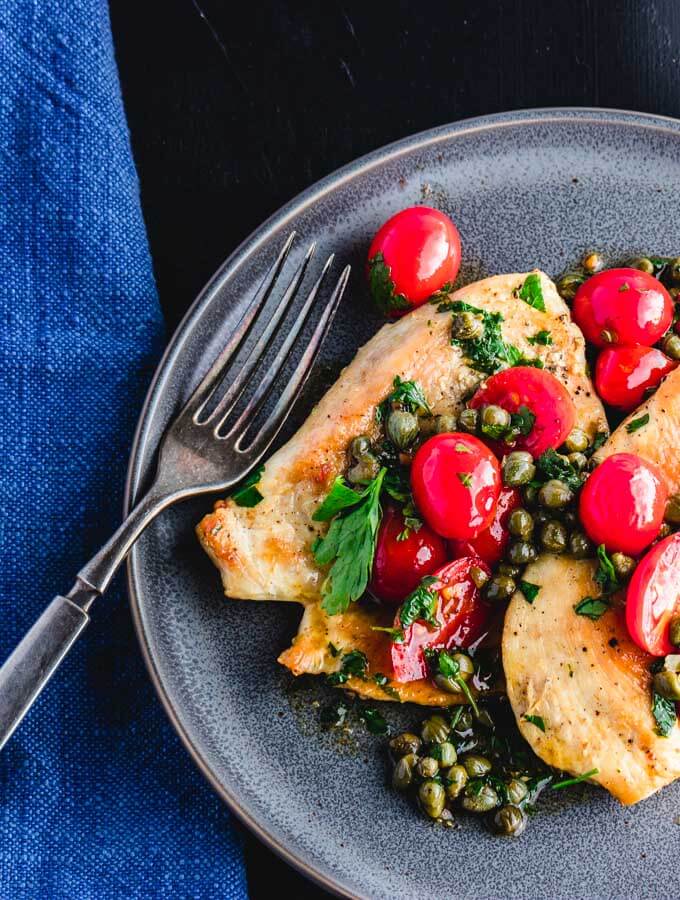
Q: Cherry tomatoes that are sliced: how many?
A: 3